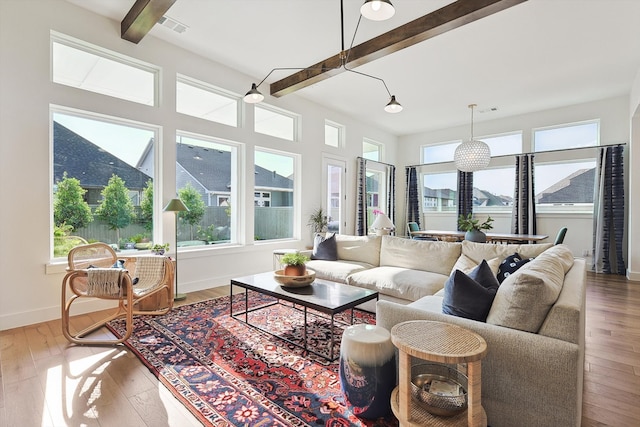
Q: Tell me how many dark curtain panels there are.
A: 6